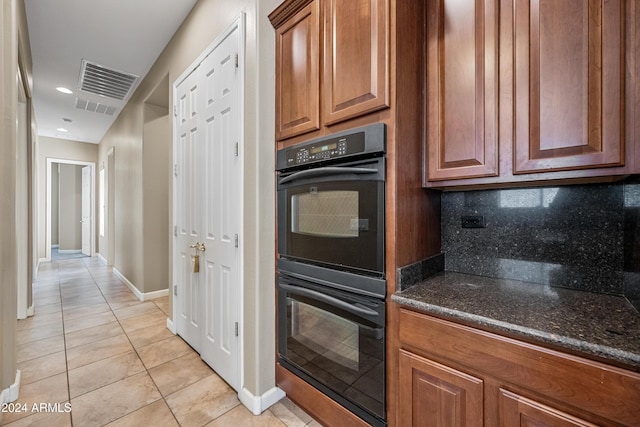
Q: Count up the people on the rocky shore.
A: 0